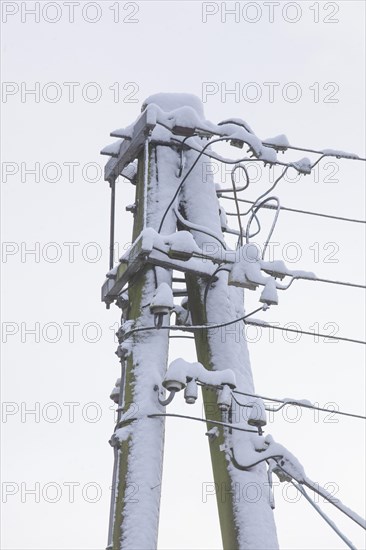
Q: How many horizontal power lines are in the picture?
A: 5